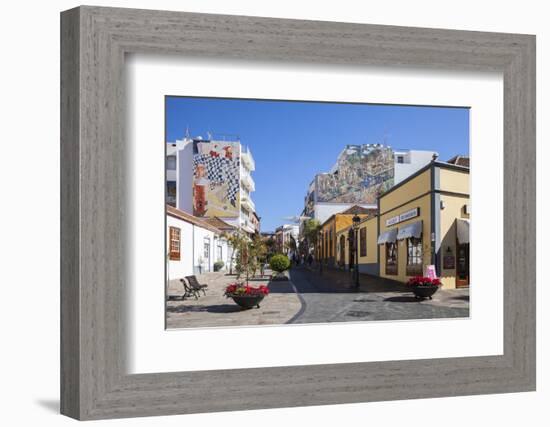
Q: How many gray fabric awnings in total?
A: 3